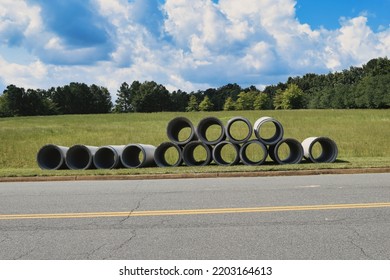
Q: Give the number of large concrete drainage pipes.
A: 14